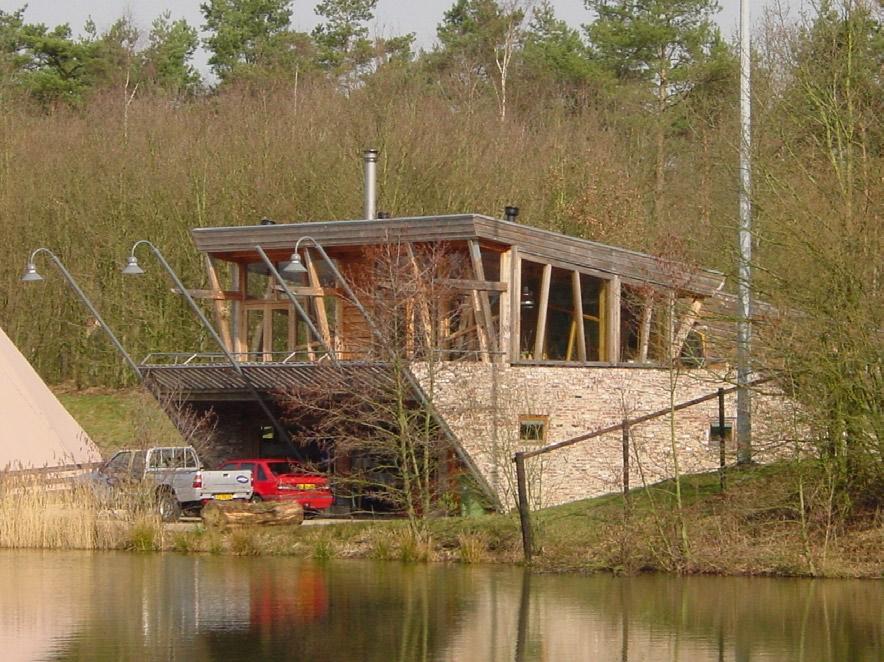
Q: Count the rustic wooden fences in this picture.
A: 1